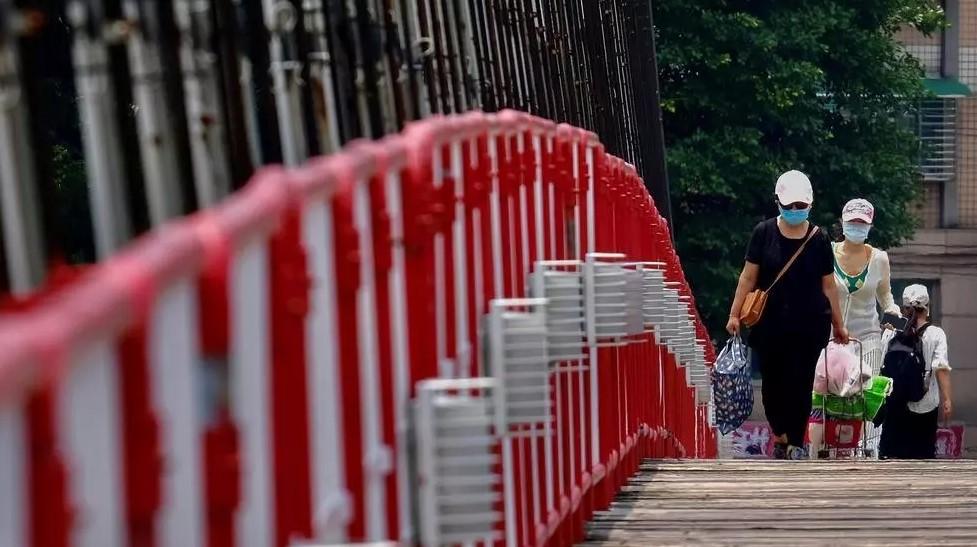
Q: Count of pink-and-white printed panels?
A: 2